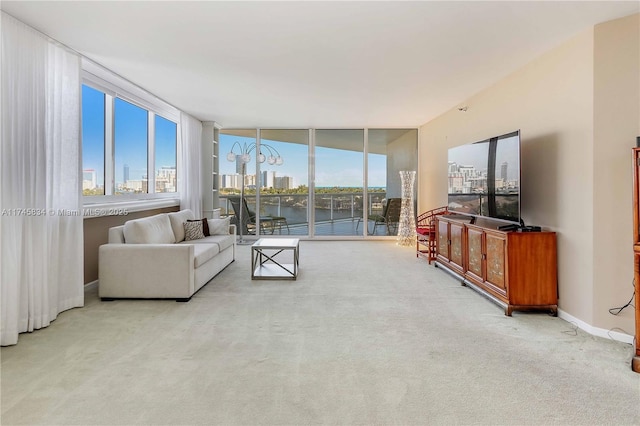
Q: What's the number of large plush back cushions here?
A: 2